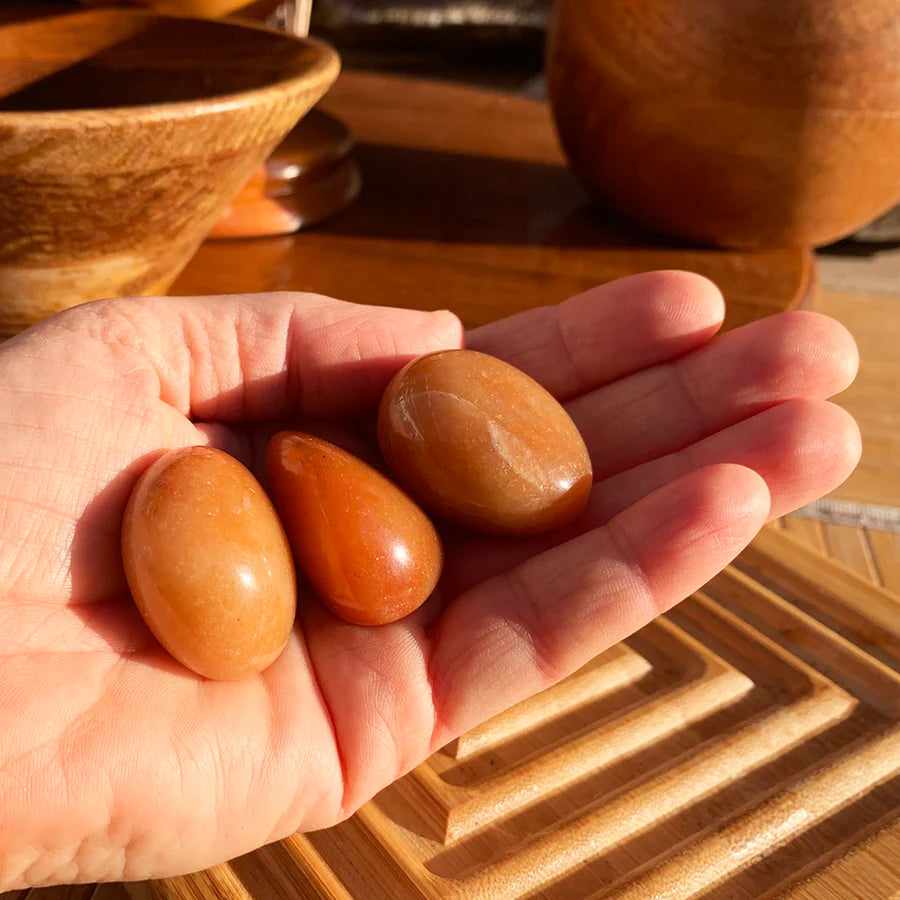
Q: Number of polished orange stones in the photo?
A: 3